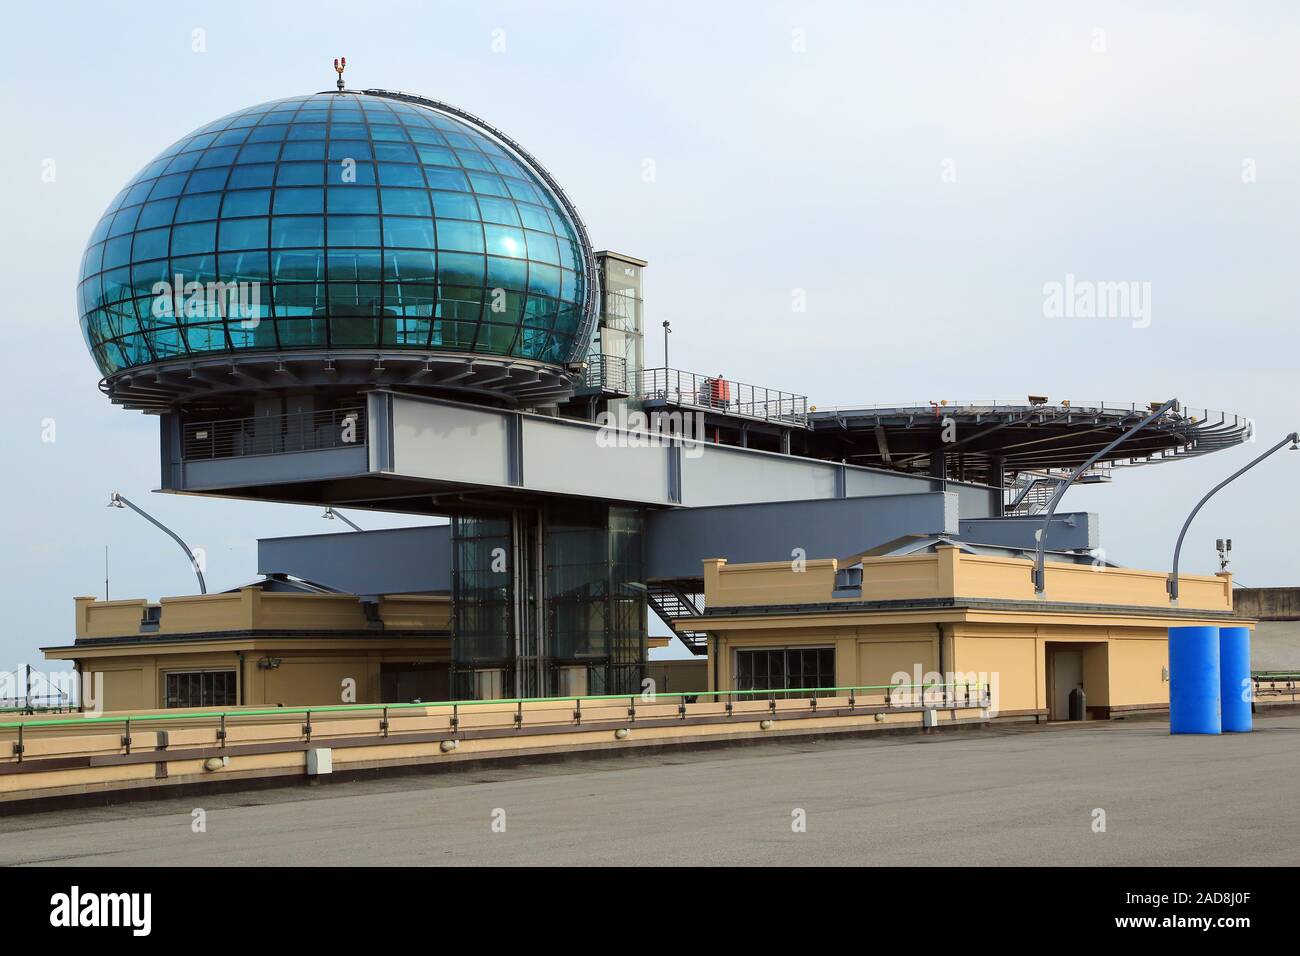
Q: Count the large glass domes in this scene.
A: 1